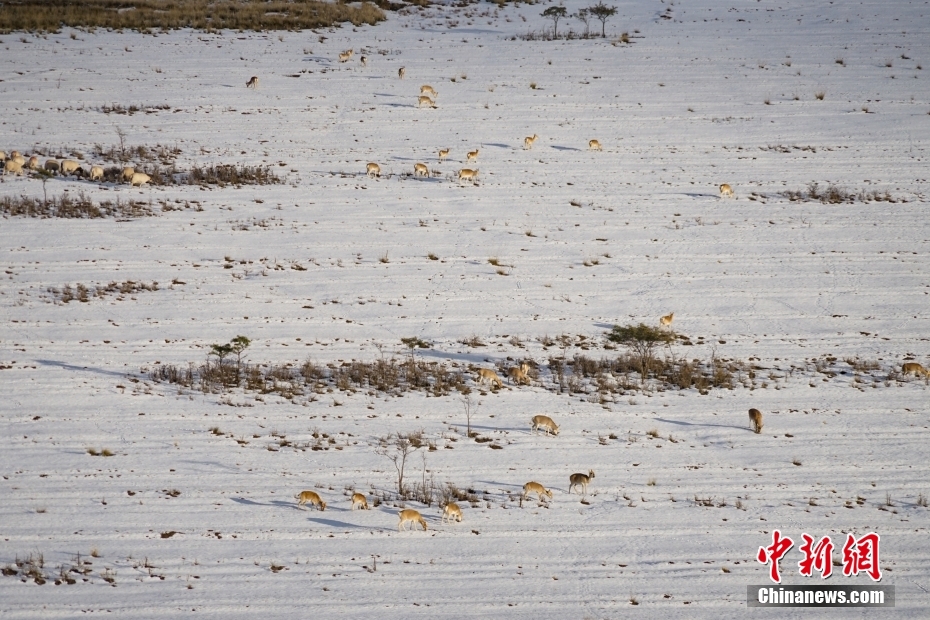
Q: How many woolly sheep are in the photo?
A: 10